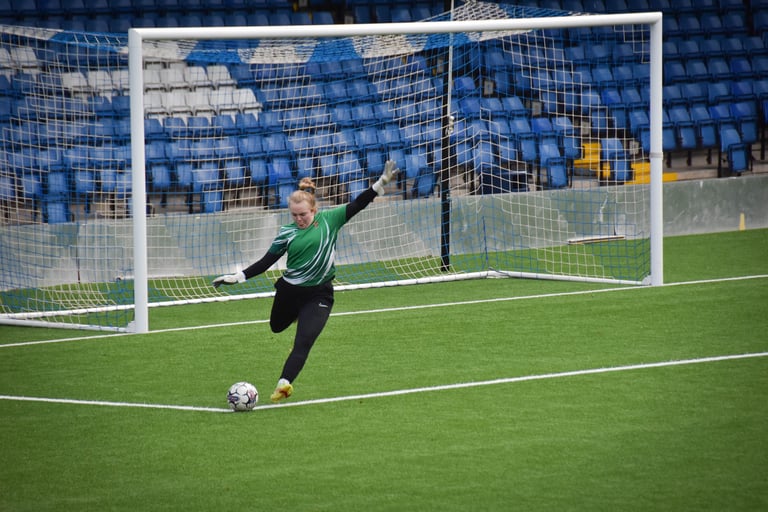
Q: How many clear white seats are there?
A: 14